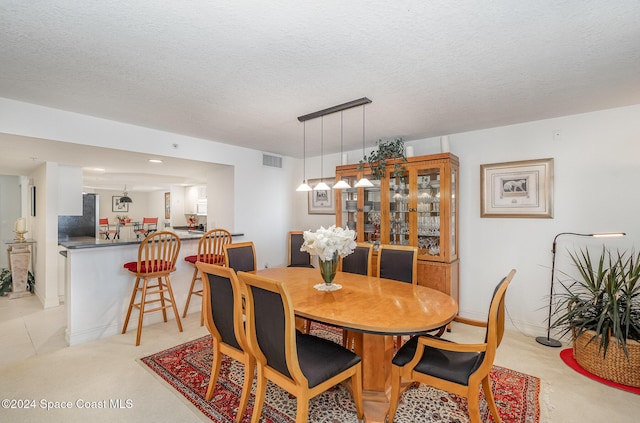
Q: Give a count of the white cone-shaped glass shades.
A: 4